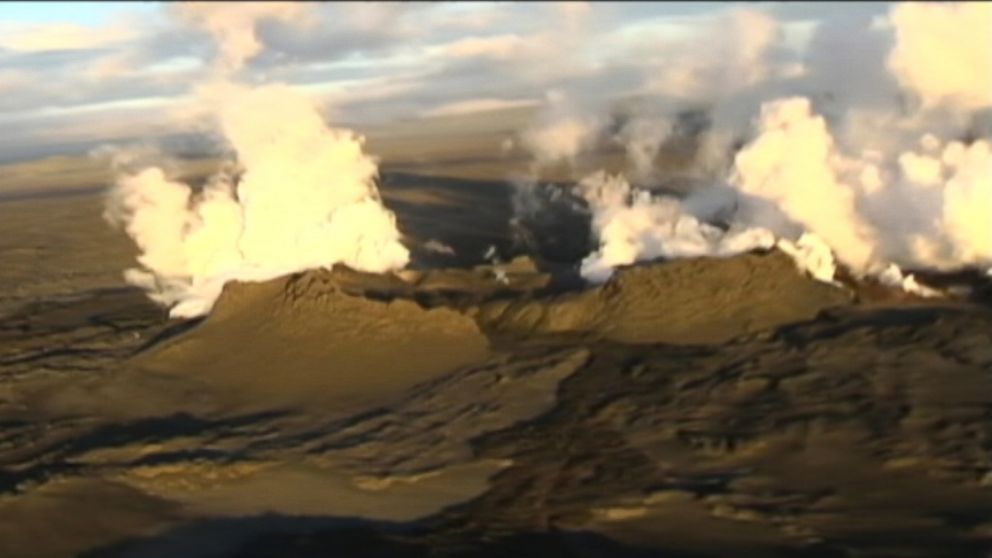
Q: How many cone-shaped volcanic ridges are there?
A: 2